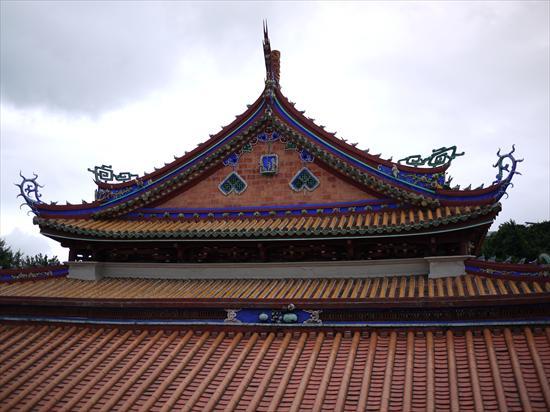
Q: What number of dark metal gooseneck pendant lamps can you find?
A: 0